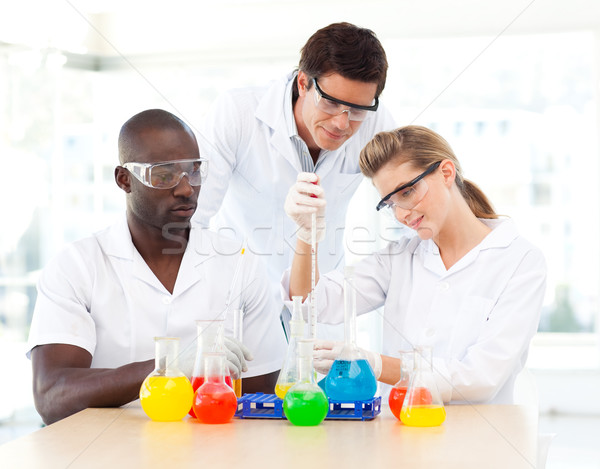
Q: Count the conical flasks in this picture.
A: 3